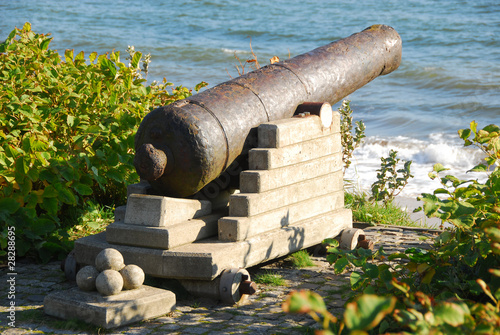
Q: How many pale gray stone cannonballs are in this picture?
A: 4